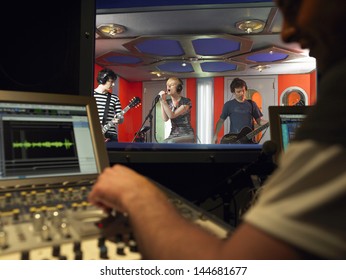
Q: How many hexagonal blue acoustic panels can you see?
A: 6